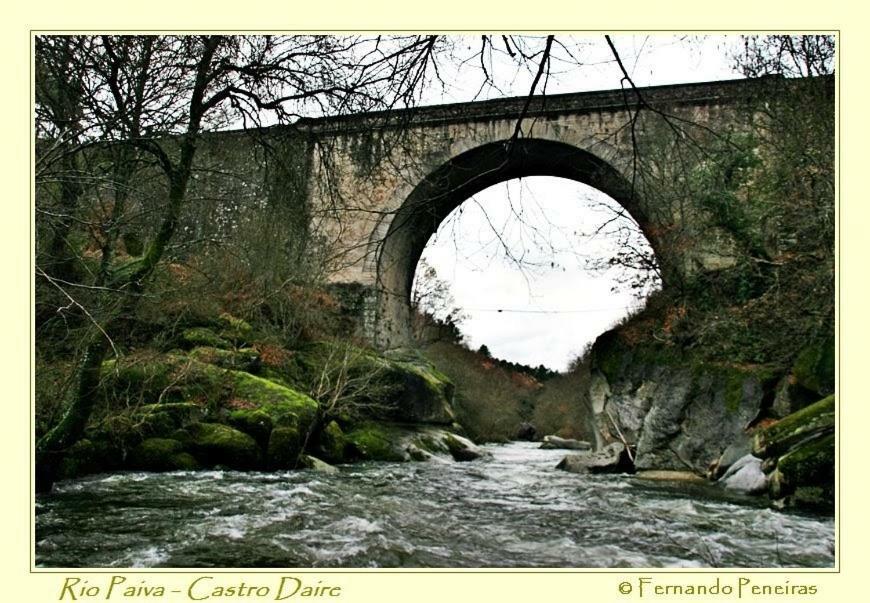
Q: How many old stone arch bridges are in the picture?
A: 1